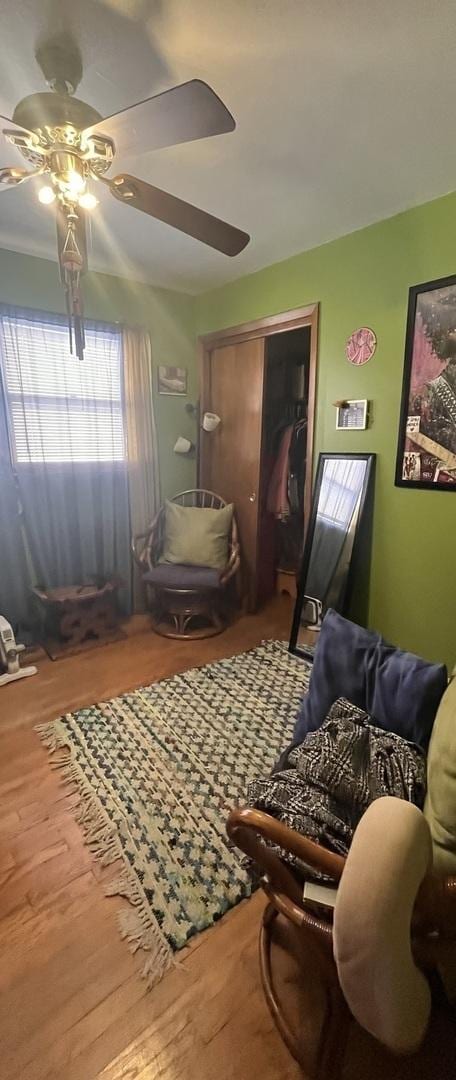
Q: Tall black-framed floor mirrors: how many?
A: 1